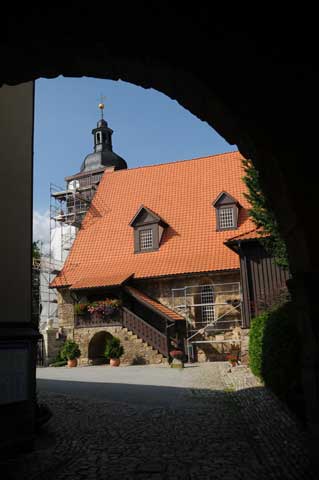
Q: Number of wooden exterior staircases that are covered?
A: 1